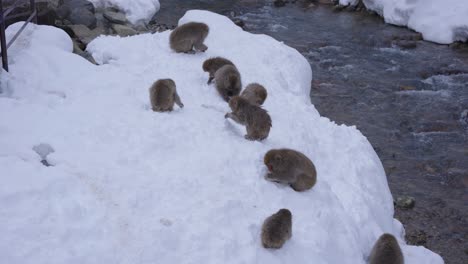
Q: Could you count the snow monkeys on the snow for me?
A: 9